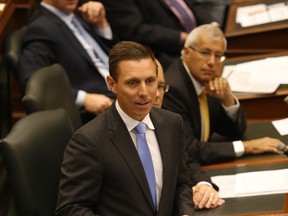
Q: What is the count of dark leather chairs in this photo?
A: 3